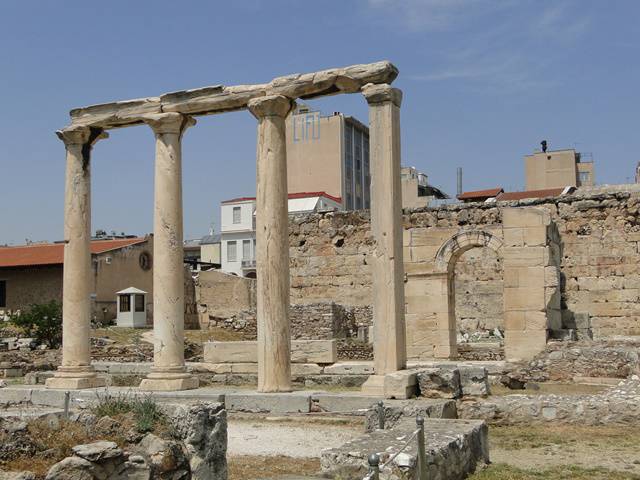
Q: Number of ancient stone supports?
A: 4